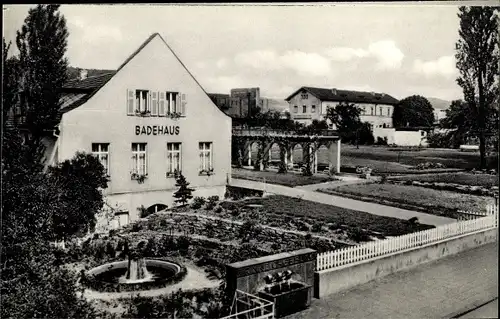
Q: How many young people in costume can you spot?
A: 0